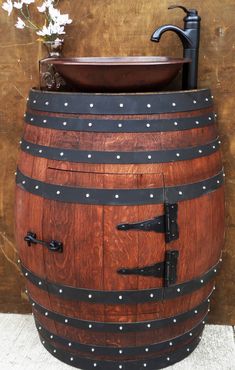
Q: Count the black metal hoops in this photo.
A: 8